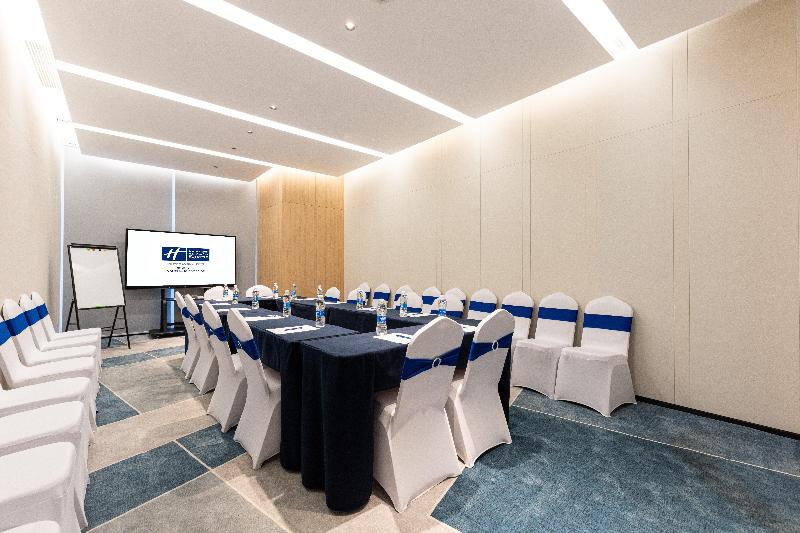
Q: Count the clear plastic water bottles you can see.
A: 11